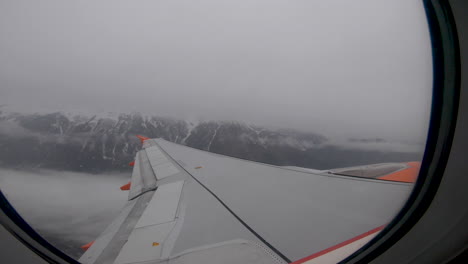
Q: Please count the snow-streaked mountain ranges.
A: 1